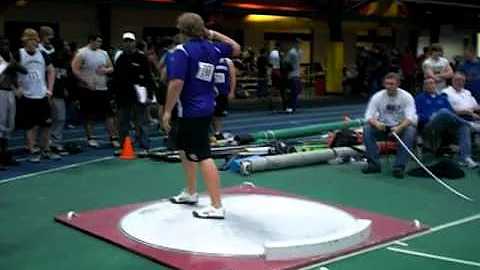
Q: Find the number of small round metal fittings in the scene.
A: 3